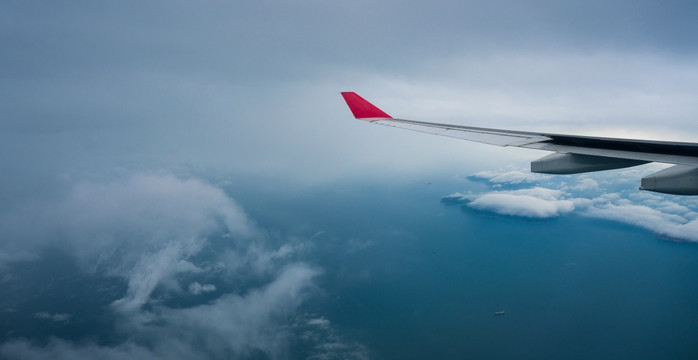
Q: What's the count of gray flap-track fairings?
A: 2